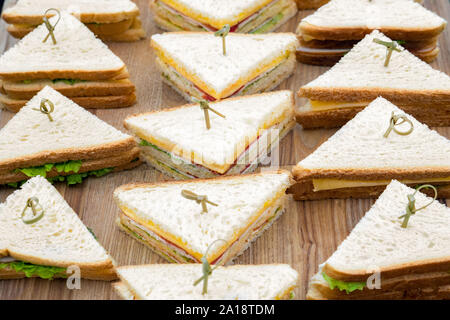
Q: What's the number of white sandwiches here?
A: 13